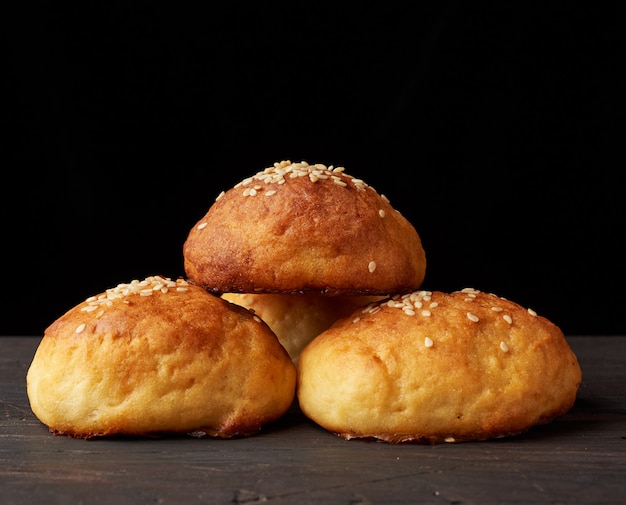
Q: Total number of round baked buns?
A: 4